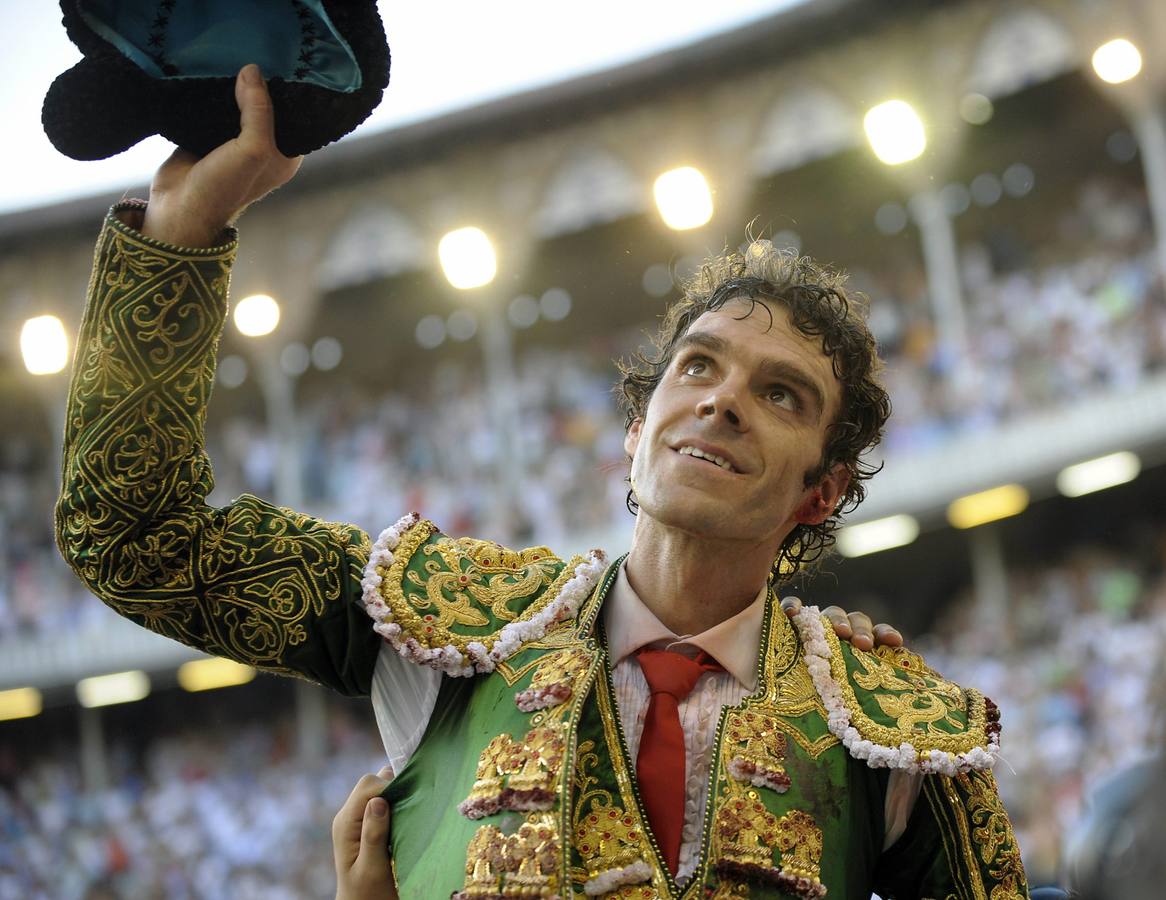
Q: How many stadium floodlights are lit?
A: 6